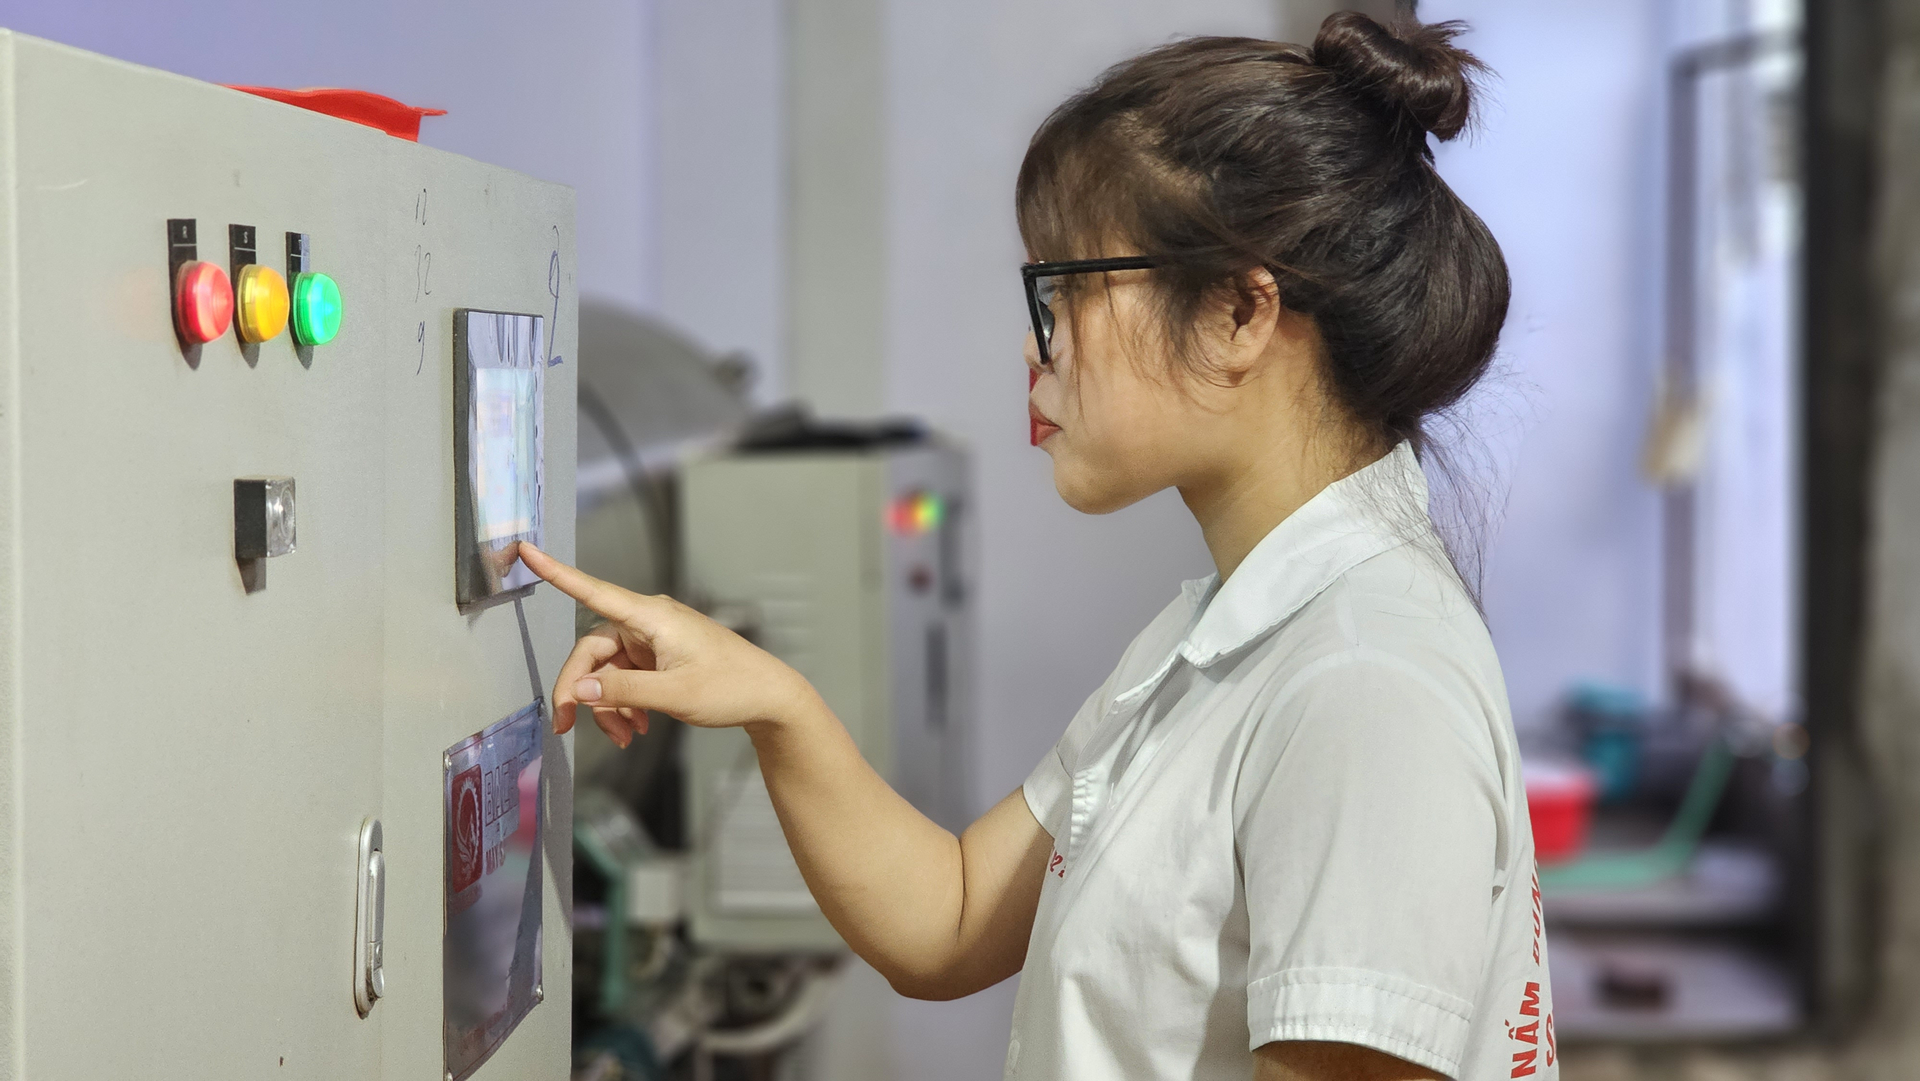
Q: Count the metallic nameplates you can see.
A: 1